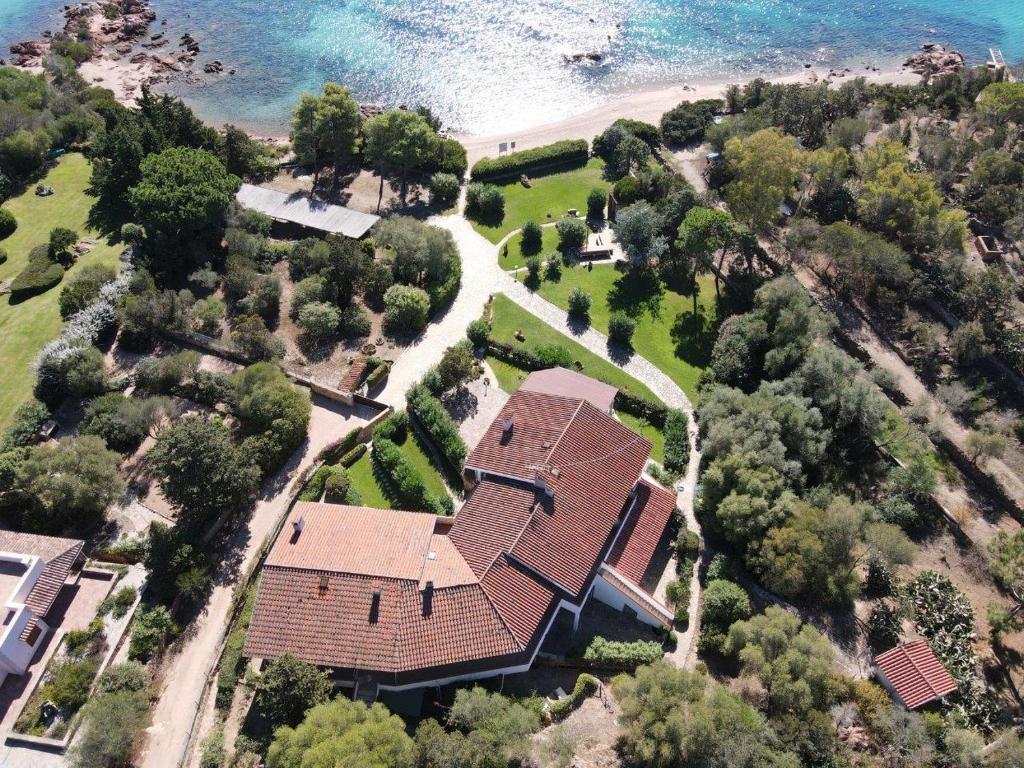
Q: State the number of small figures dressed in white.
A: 0